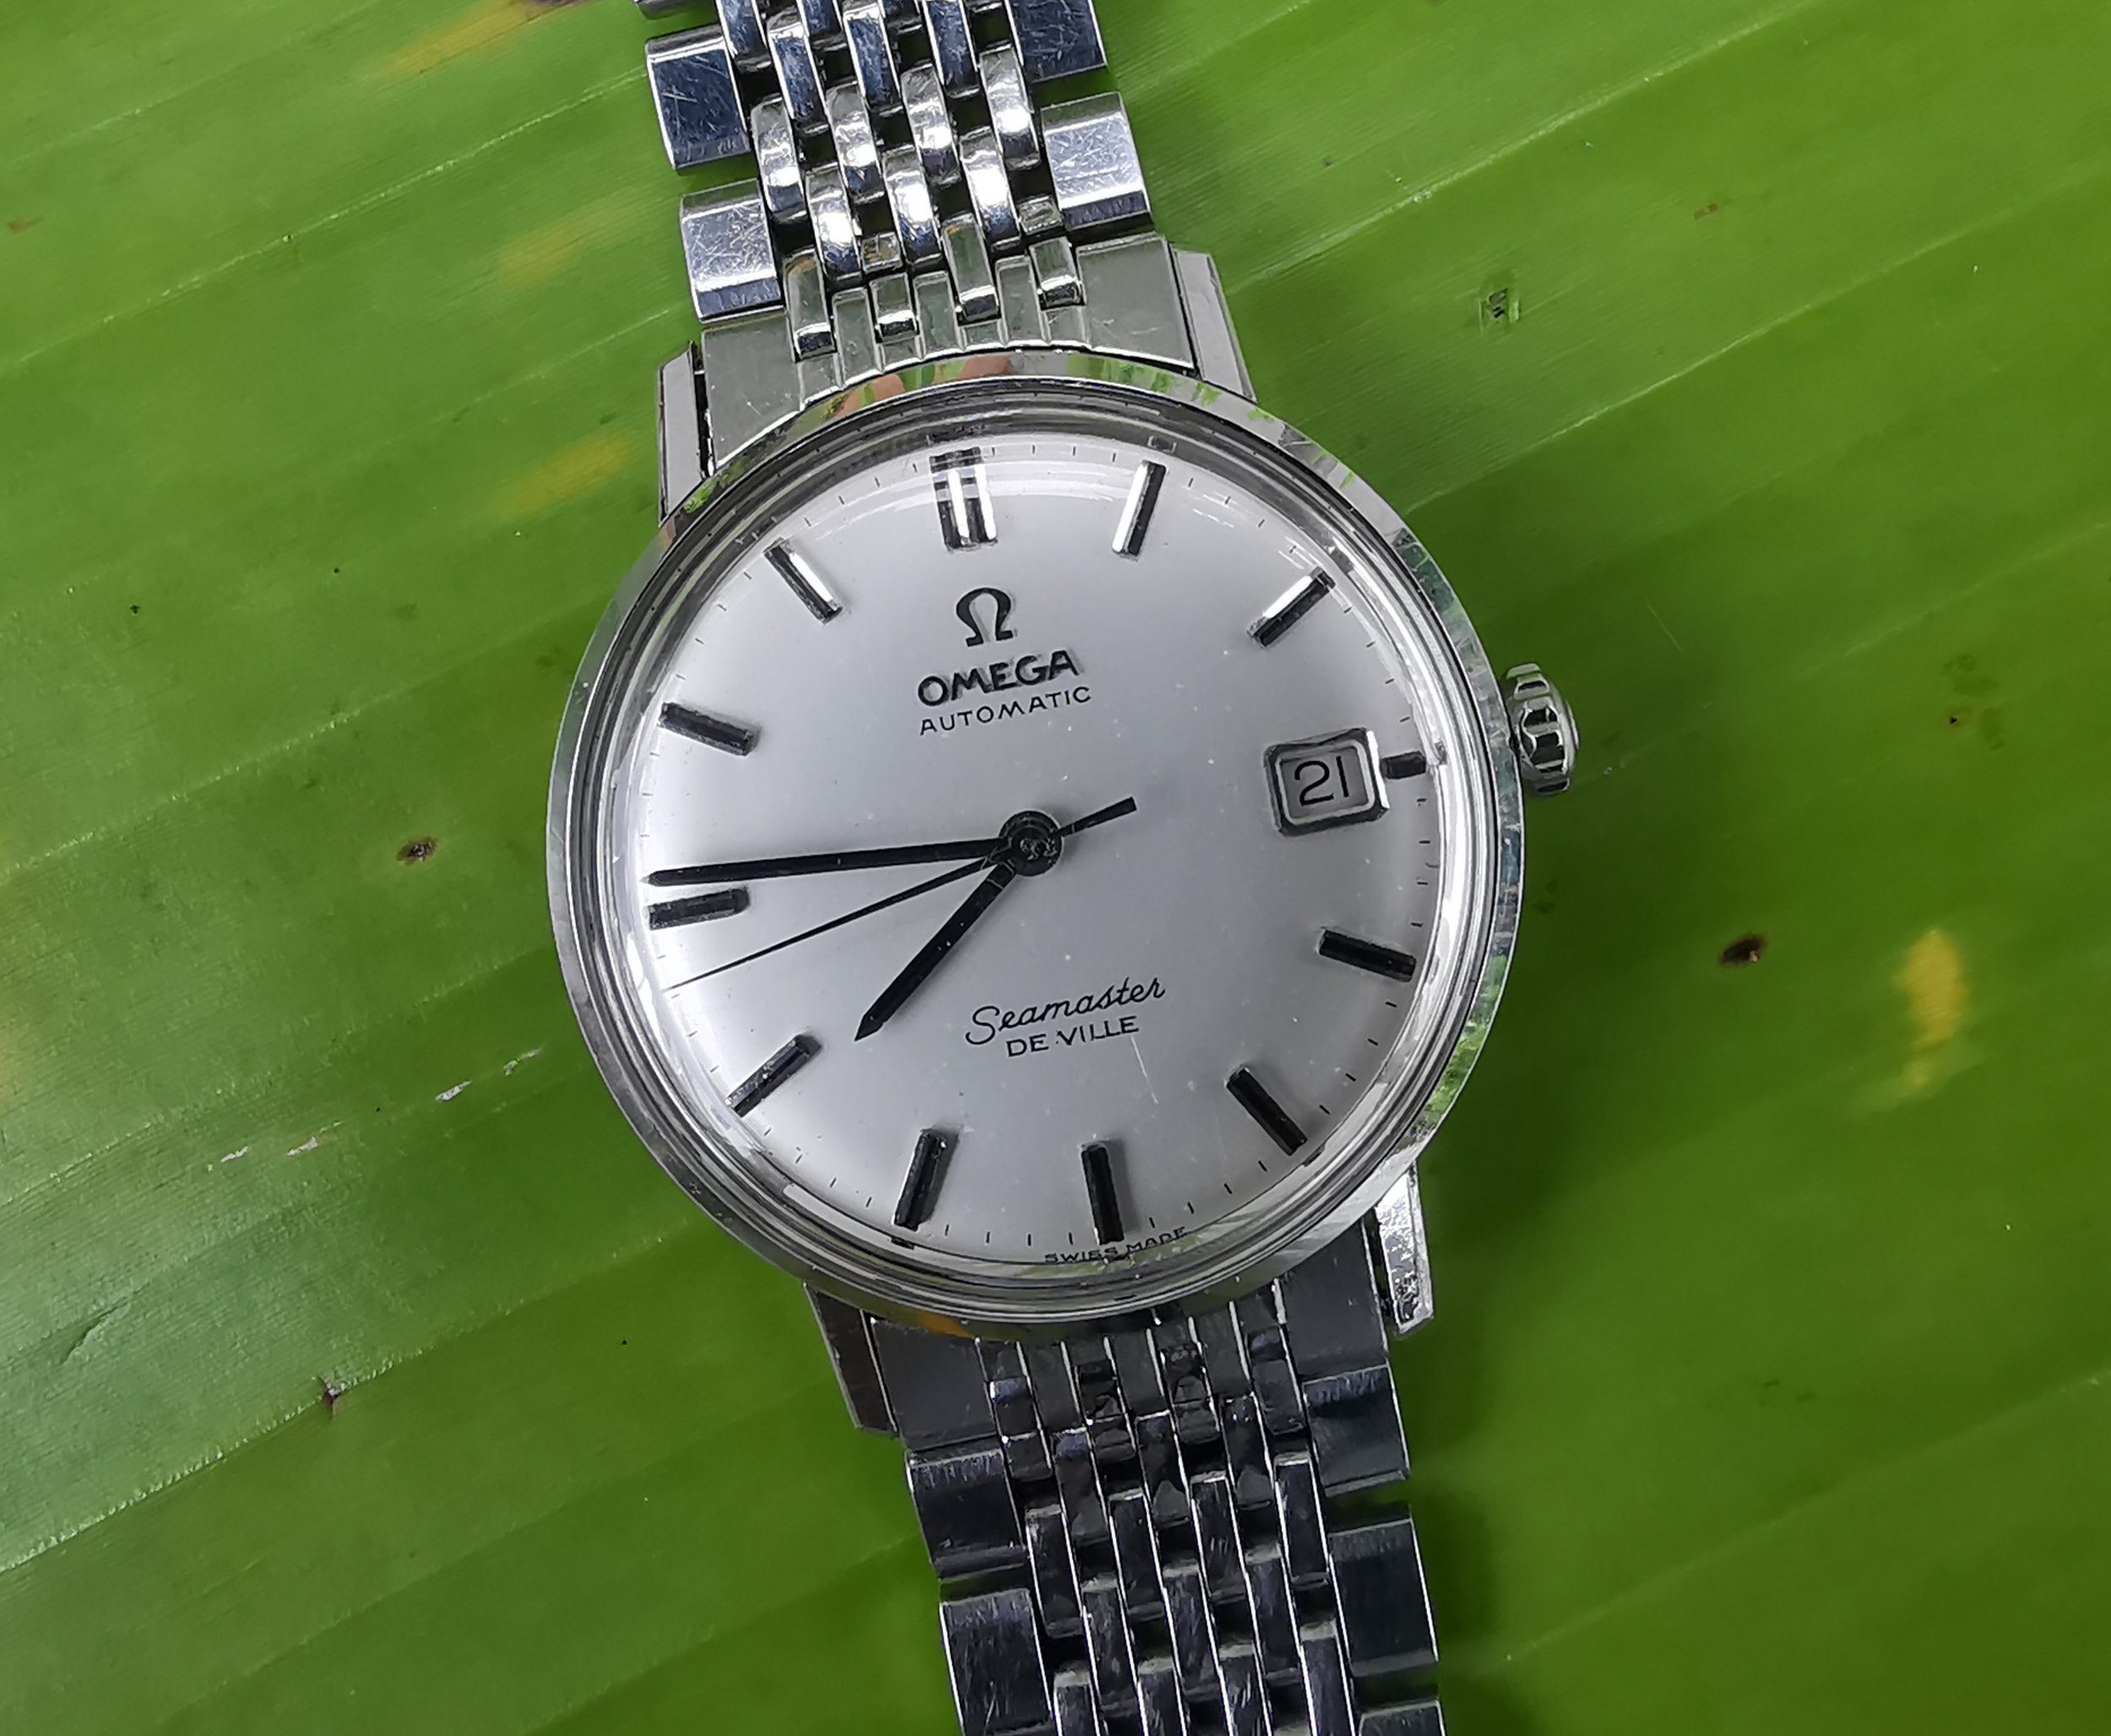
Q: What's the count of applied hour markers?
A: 12